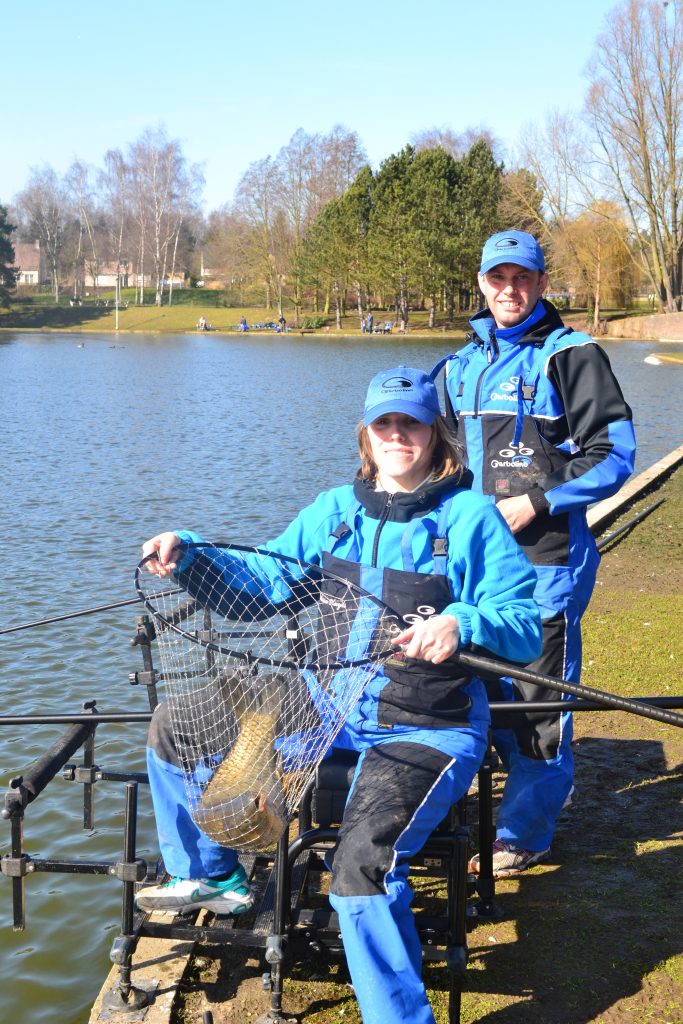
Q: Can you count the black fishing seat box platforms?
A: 1